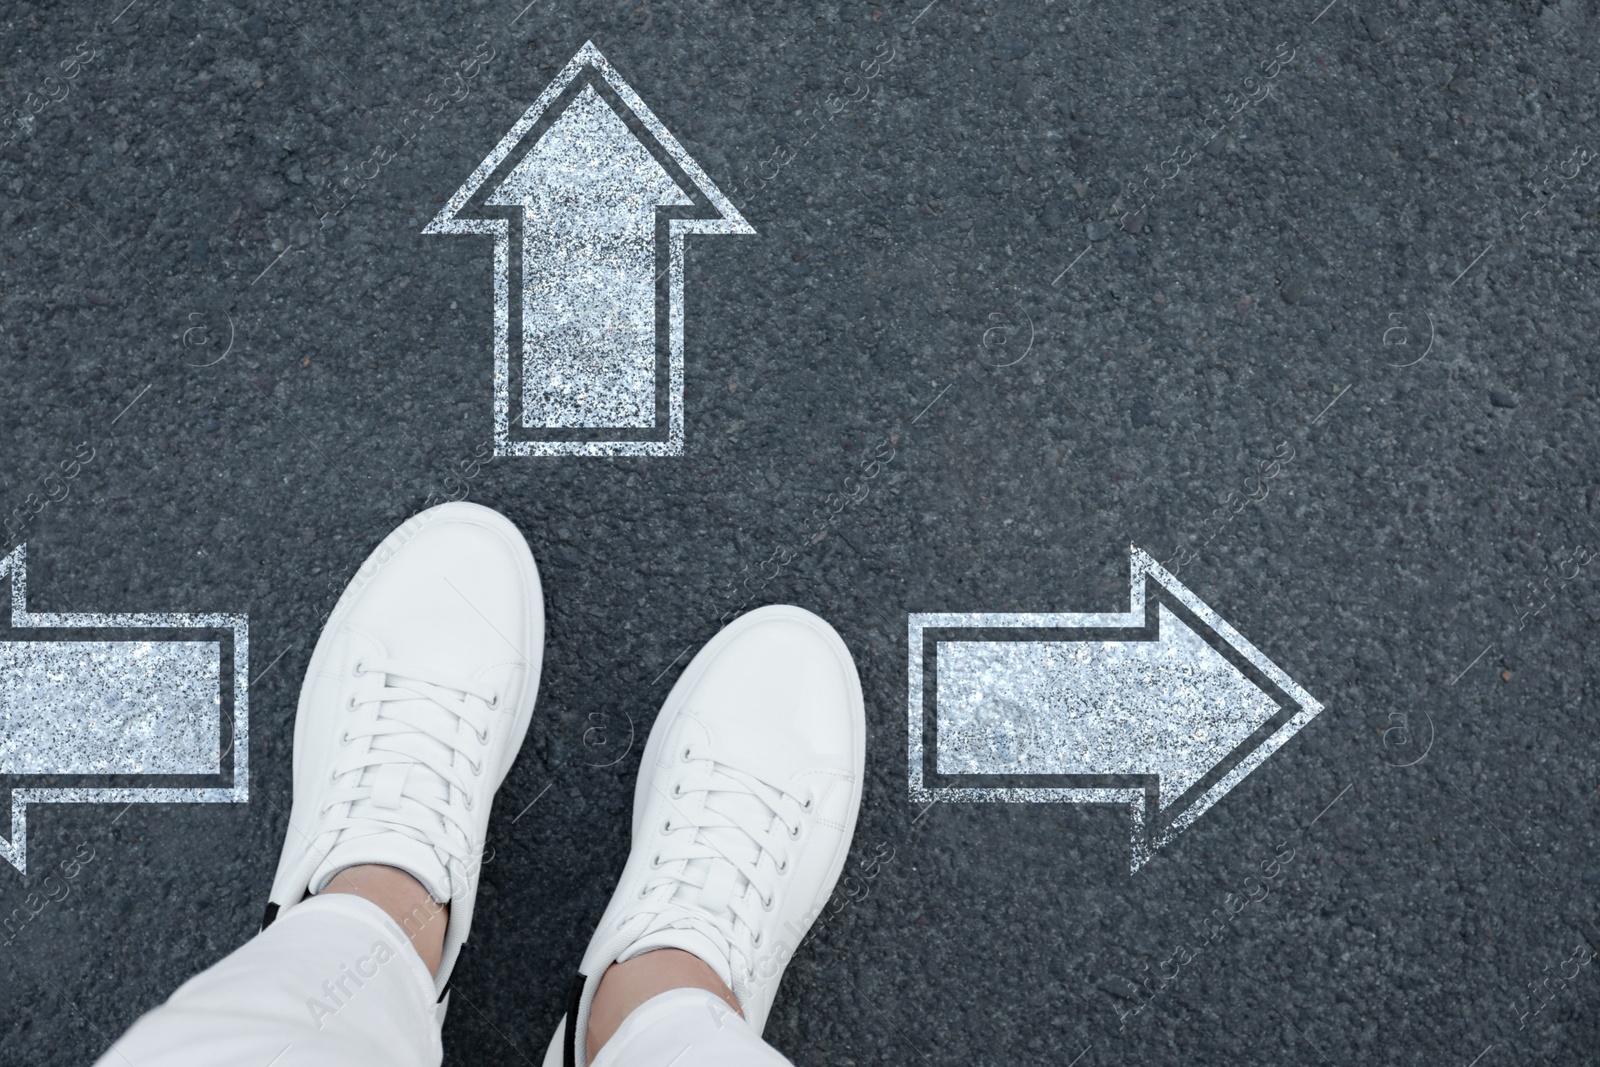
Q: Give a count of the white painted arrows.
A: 3